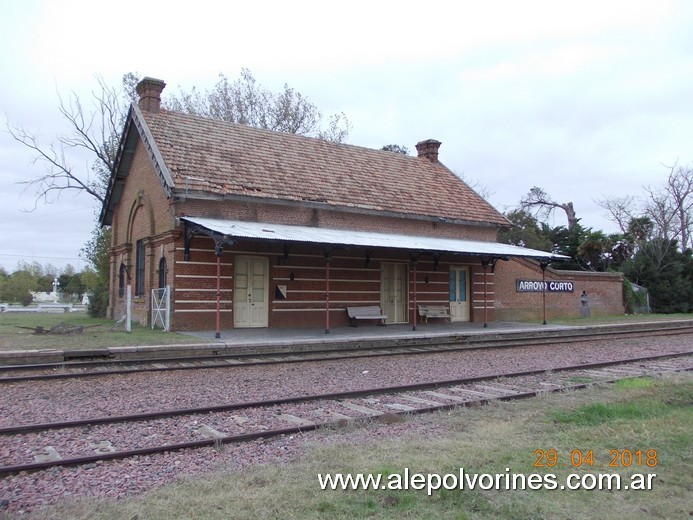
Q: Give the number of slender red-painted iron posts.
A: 5